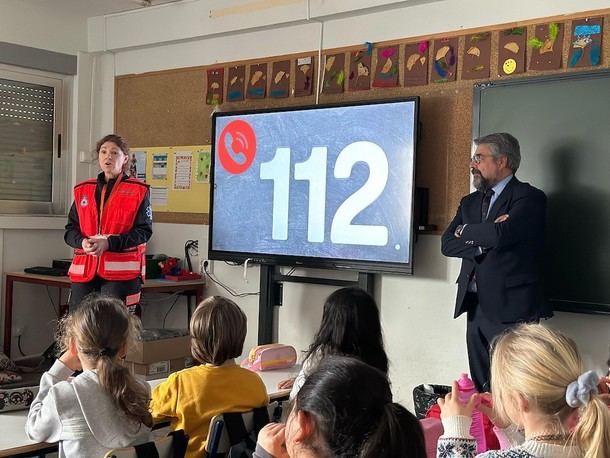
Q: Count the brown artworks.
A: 14